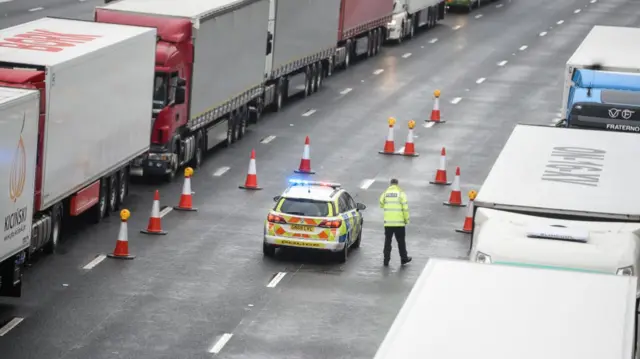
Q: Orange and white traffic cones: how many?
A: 11